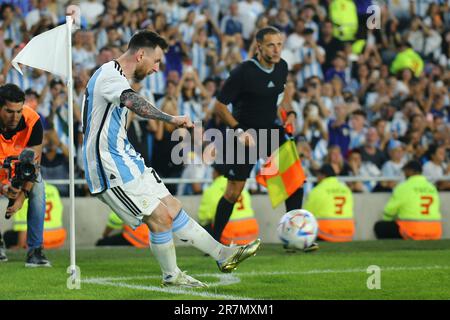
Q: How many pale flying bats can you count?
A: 0